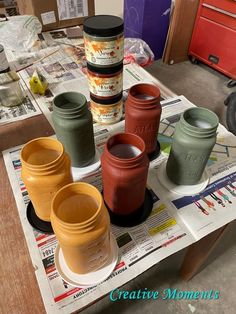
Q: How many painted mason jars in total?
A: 6